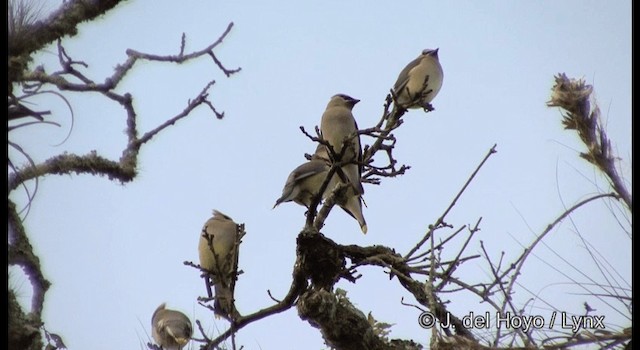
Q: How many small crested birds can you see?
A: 5